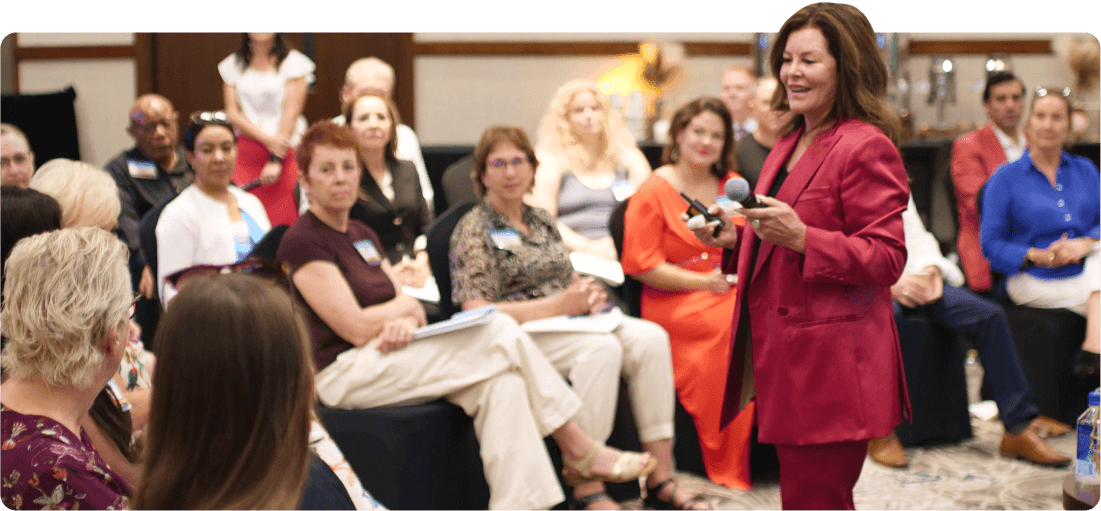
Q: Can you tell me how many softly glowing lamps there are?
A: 1